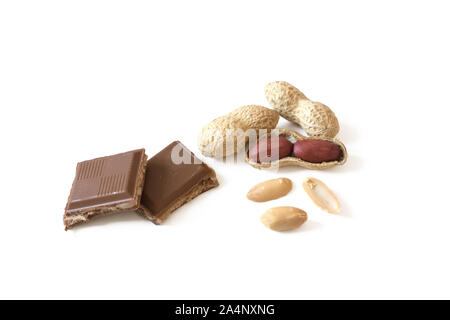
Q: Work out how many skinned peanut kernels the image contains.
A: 3